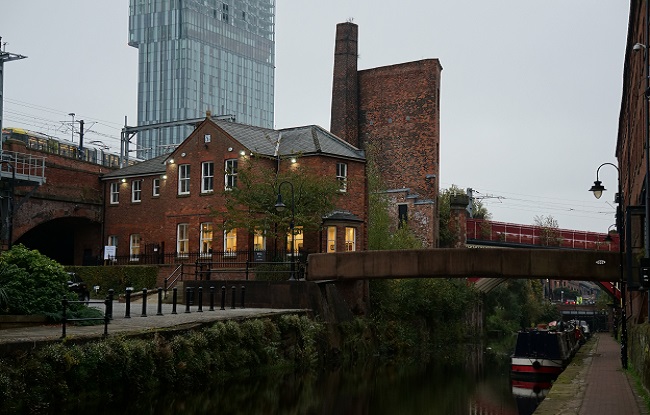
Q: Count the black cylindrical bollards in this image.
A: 11